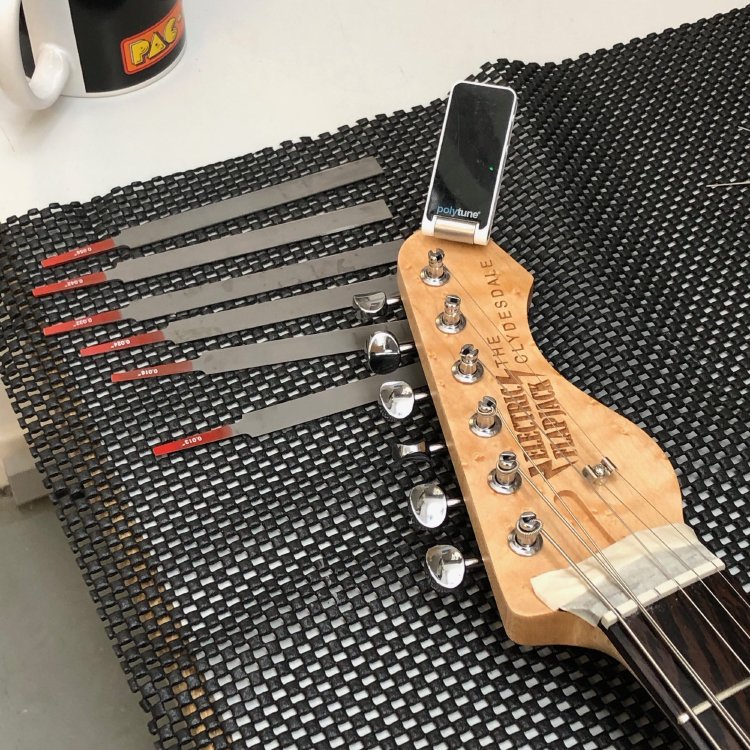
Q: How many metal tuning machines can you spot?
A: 6